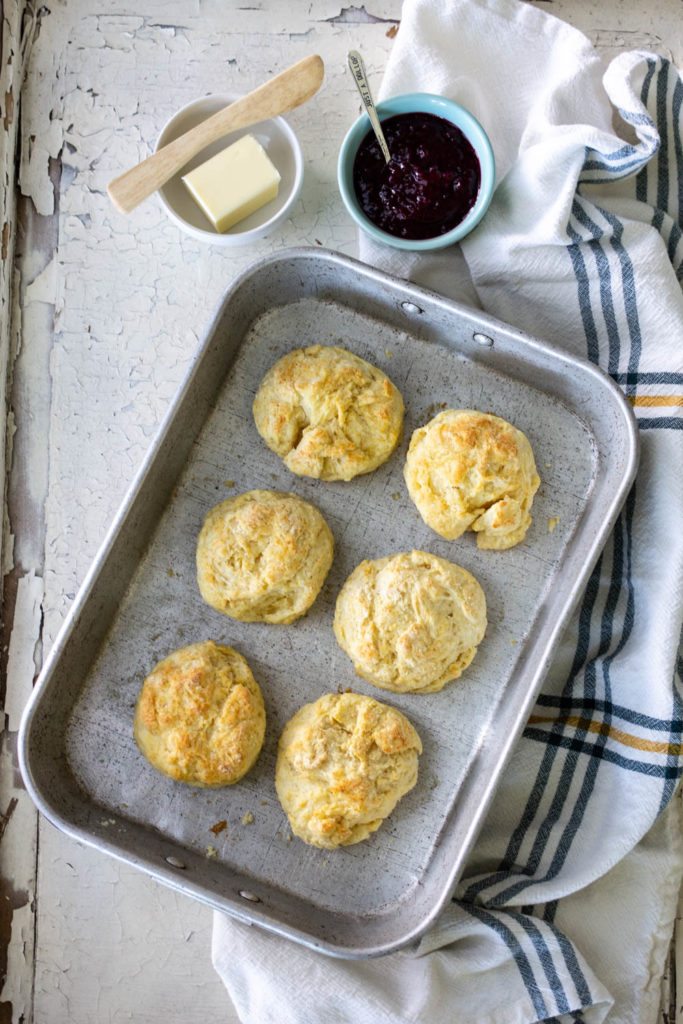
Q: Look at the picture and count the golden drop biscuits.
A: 6